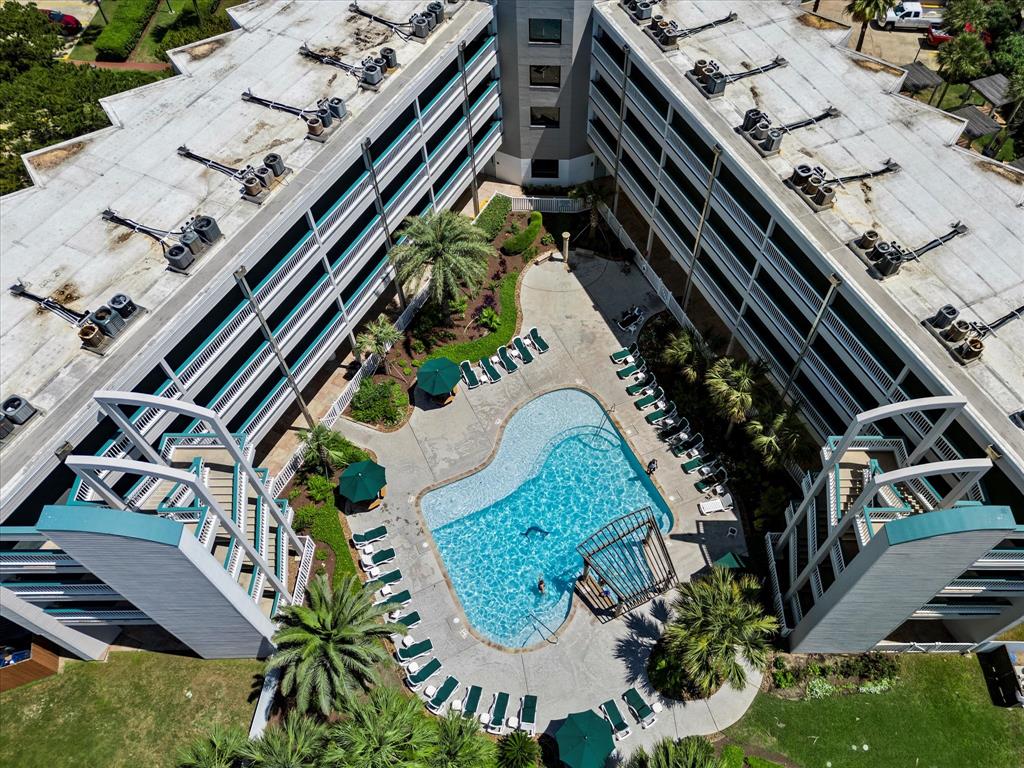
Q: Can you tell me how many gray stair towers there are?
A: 2